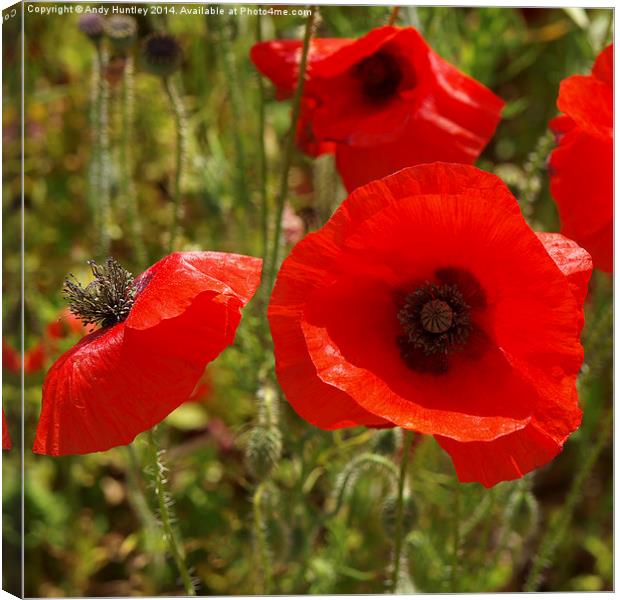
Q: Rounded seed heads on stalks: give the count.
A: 3